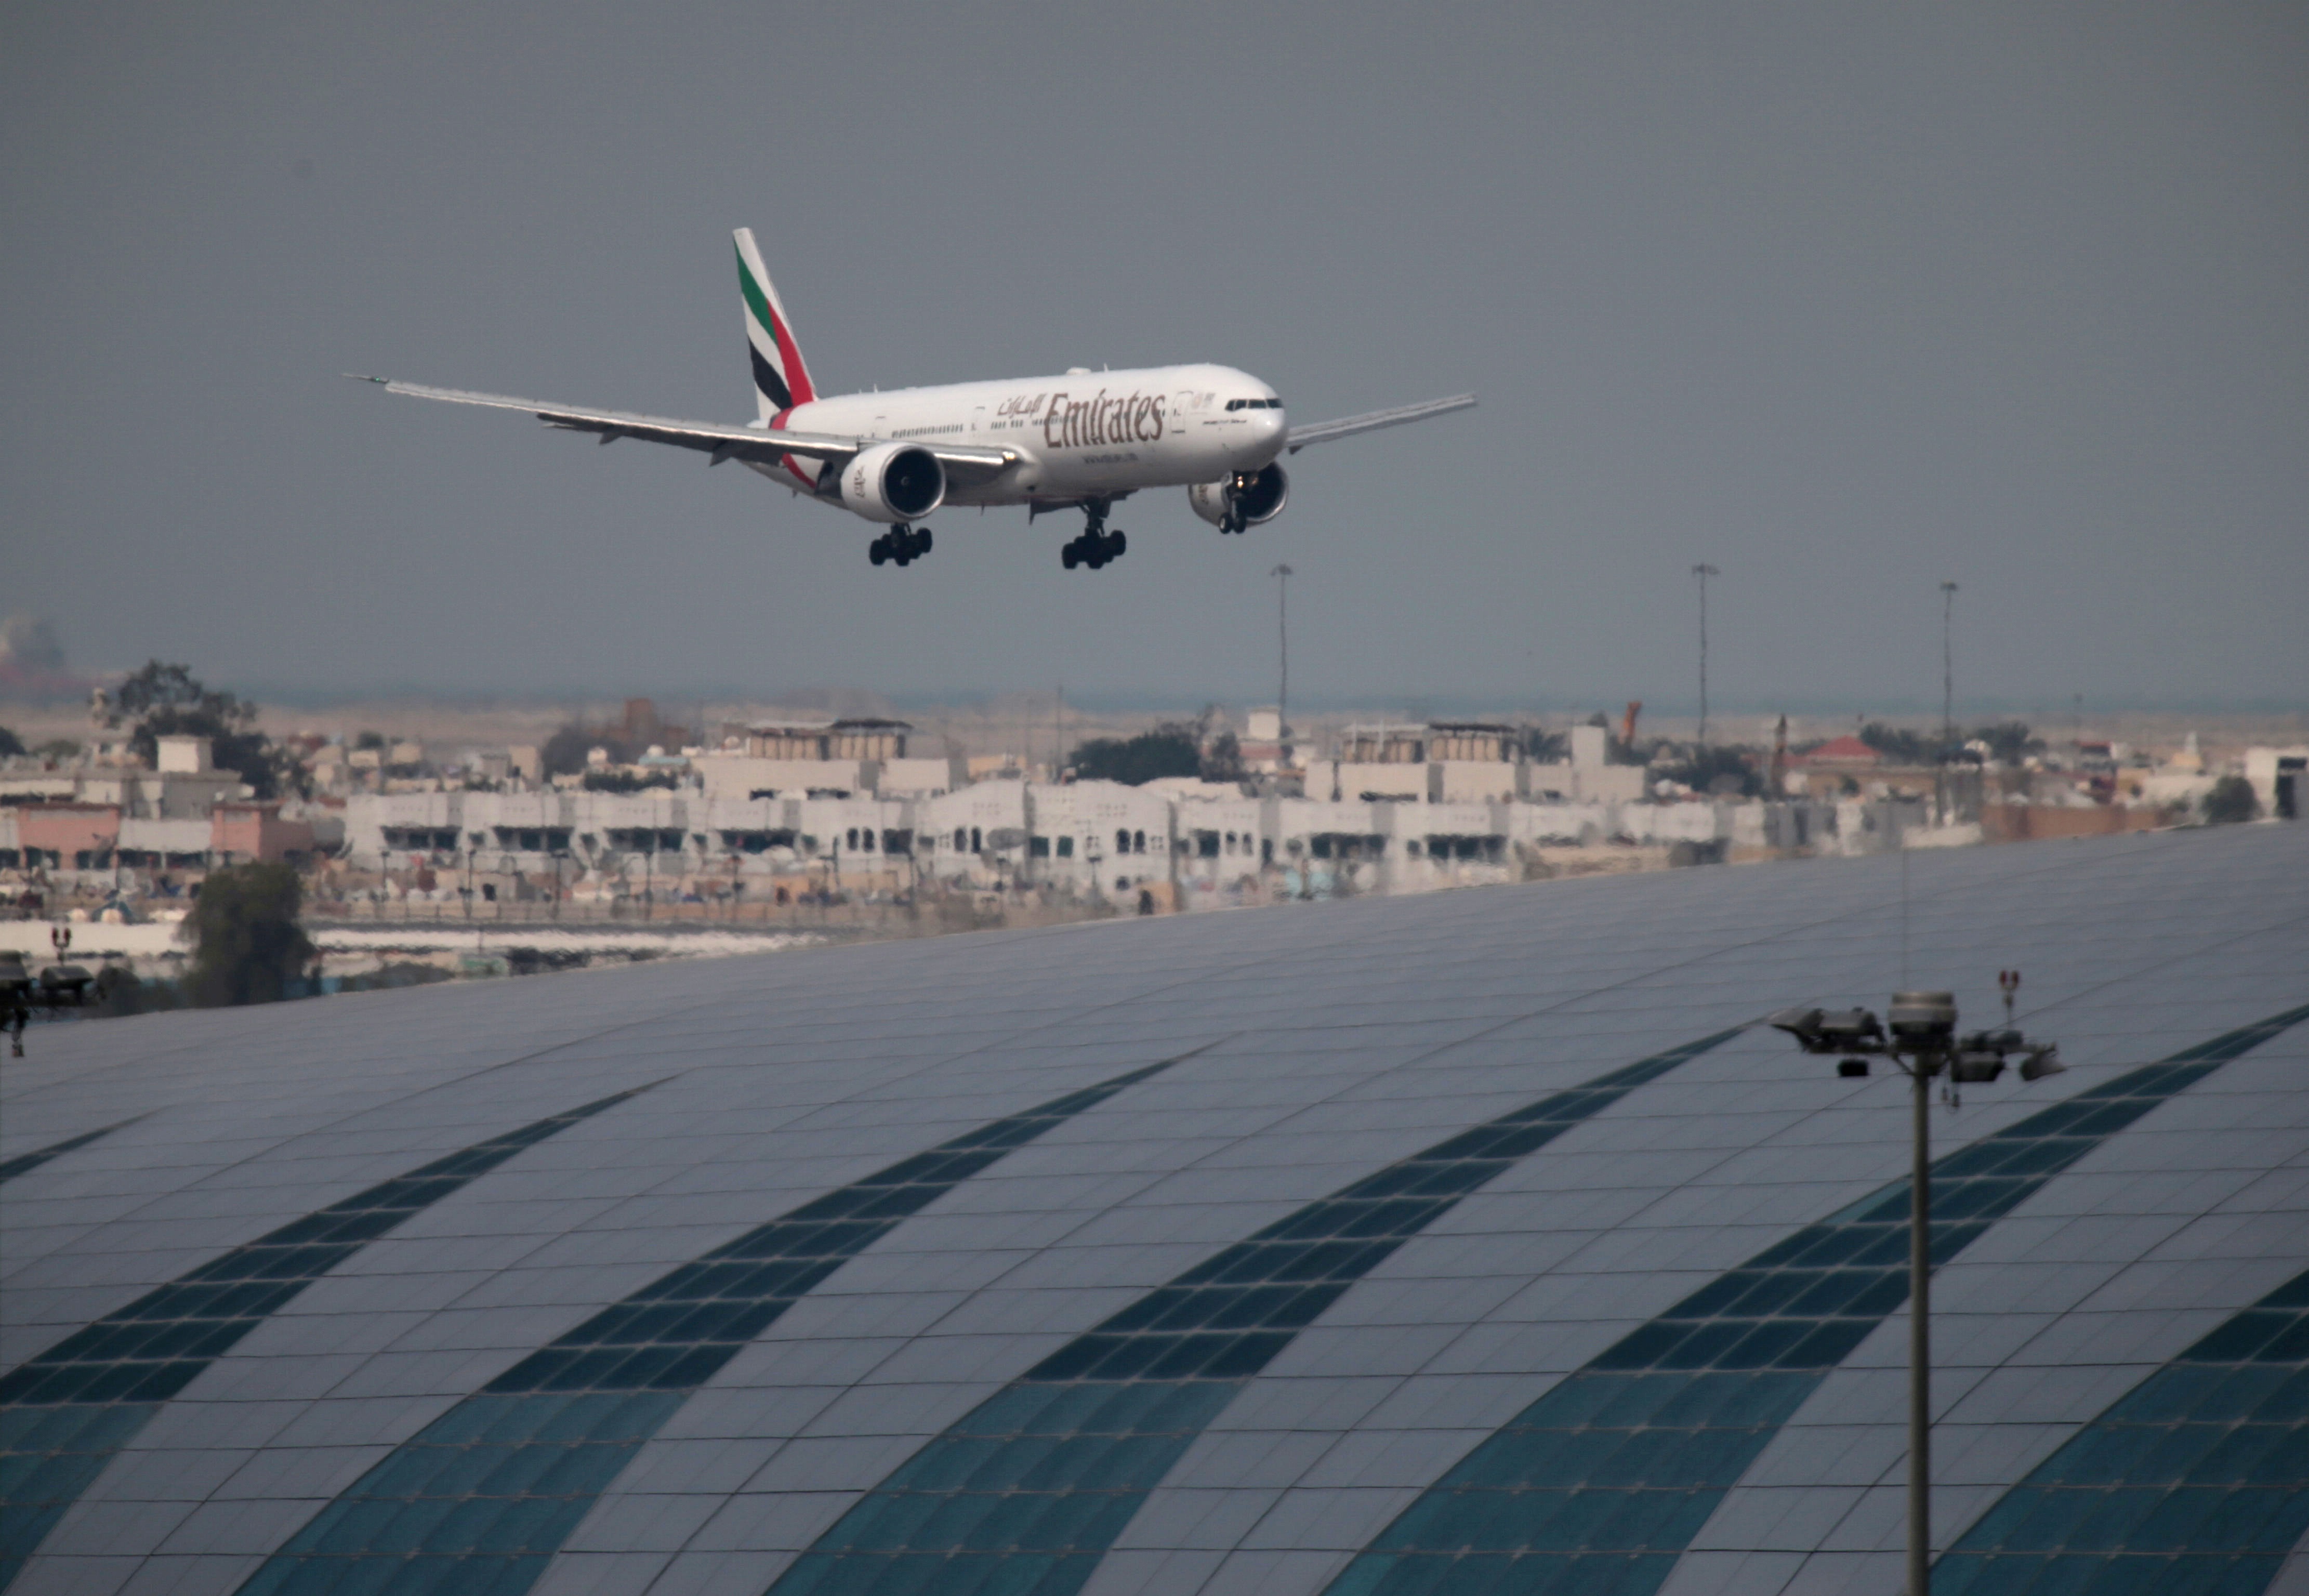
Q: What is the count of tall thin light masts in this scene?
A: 3